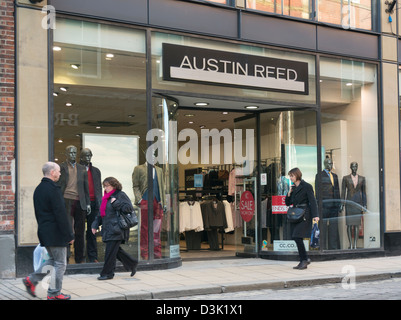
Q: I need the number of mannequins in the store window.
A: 5